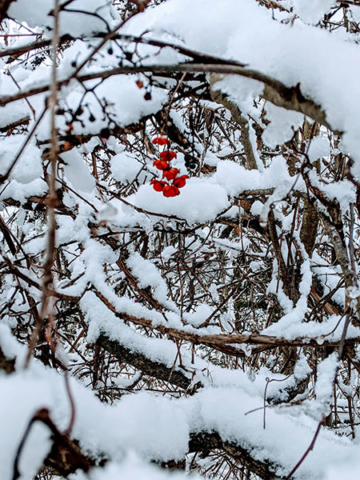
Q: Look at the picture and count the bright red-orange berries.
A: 7